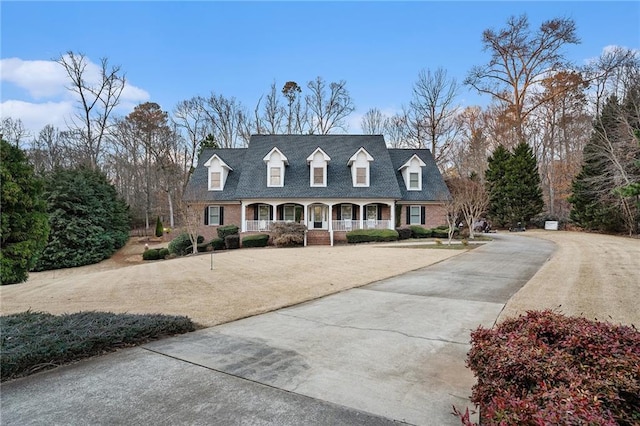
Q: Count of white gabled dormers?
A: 5